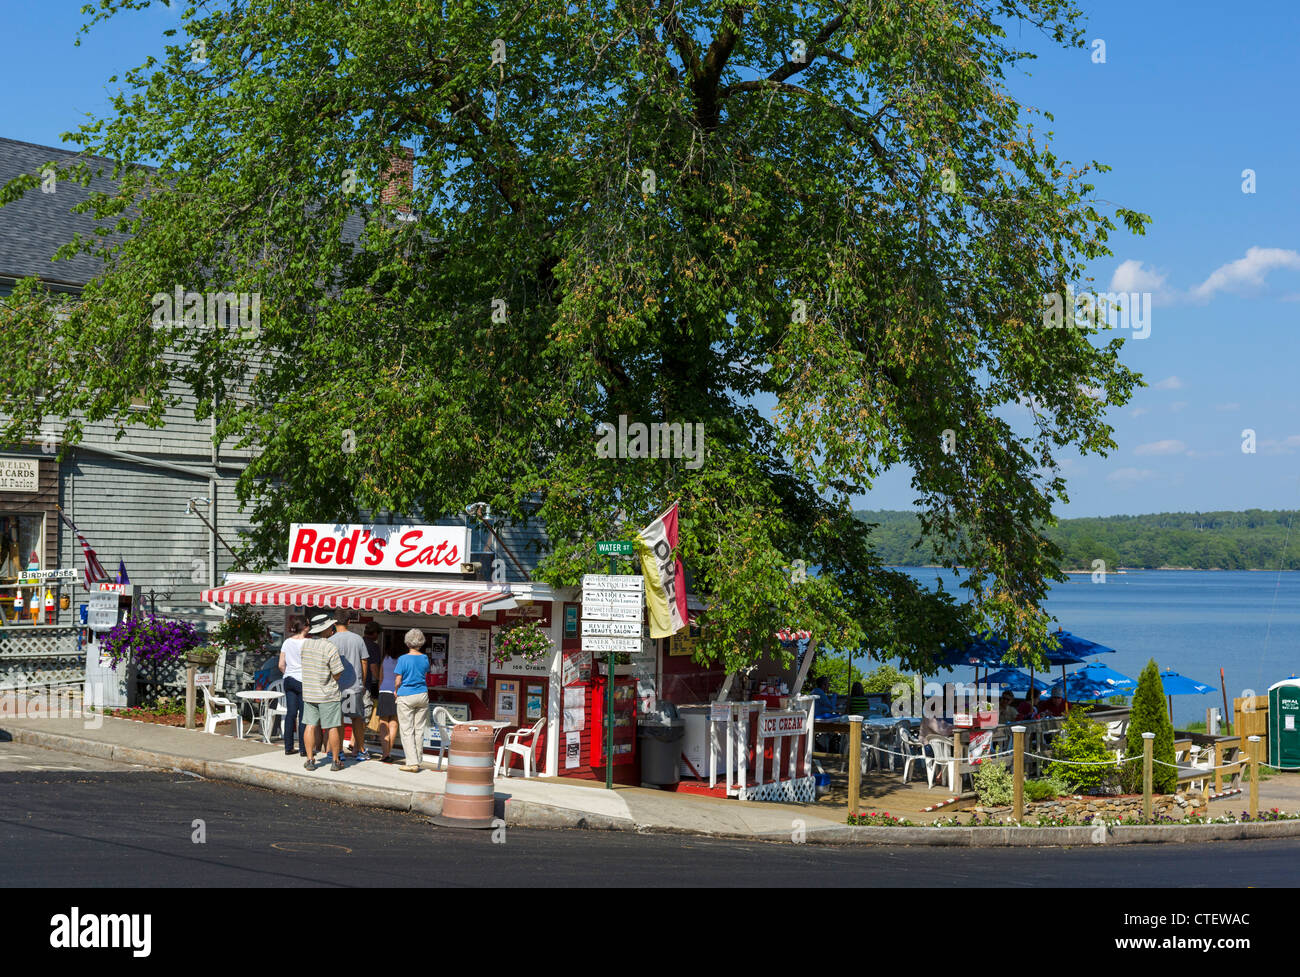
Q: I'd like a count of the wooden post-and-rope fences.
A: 1